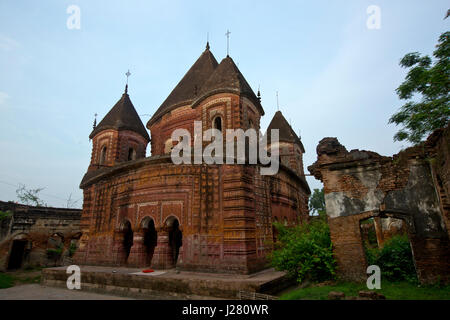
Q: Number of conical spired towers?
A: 4